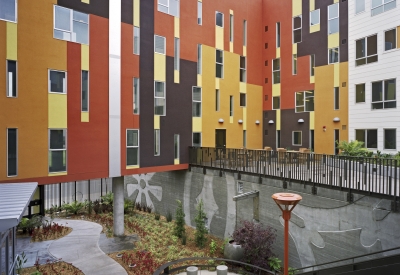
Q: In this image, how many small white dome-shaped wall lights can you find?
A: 6